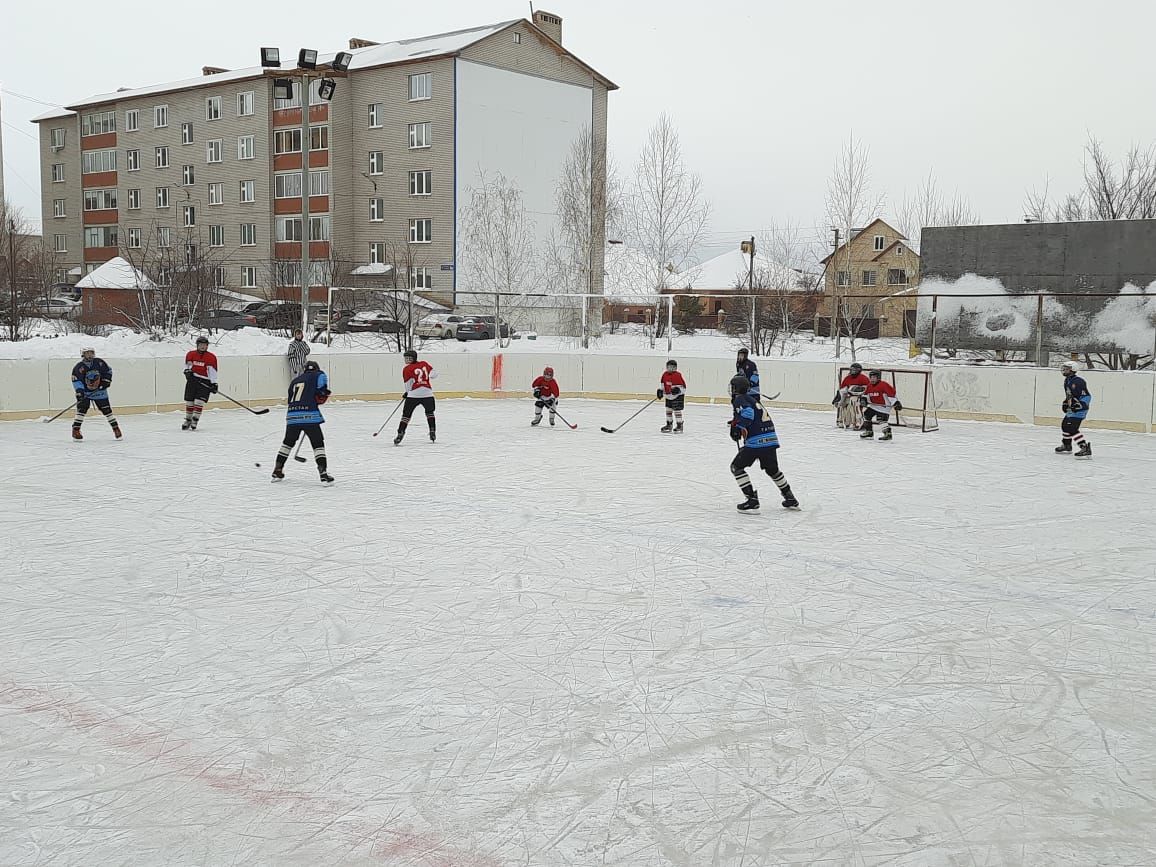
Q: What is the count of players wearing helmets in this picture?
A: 11